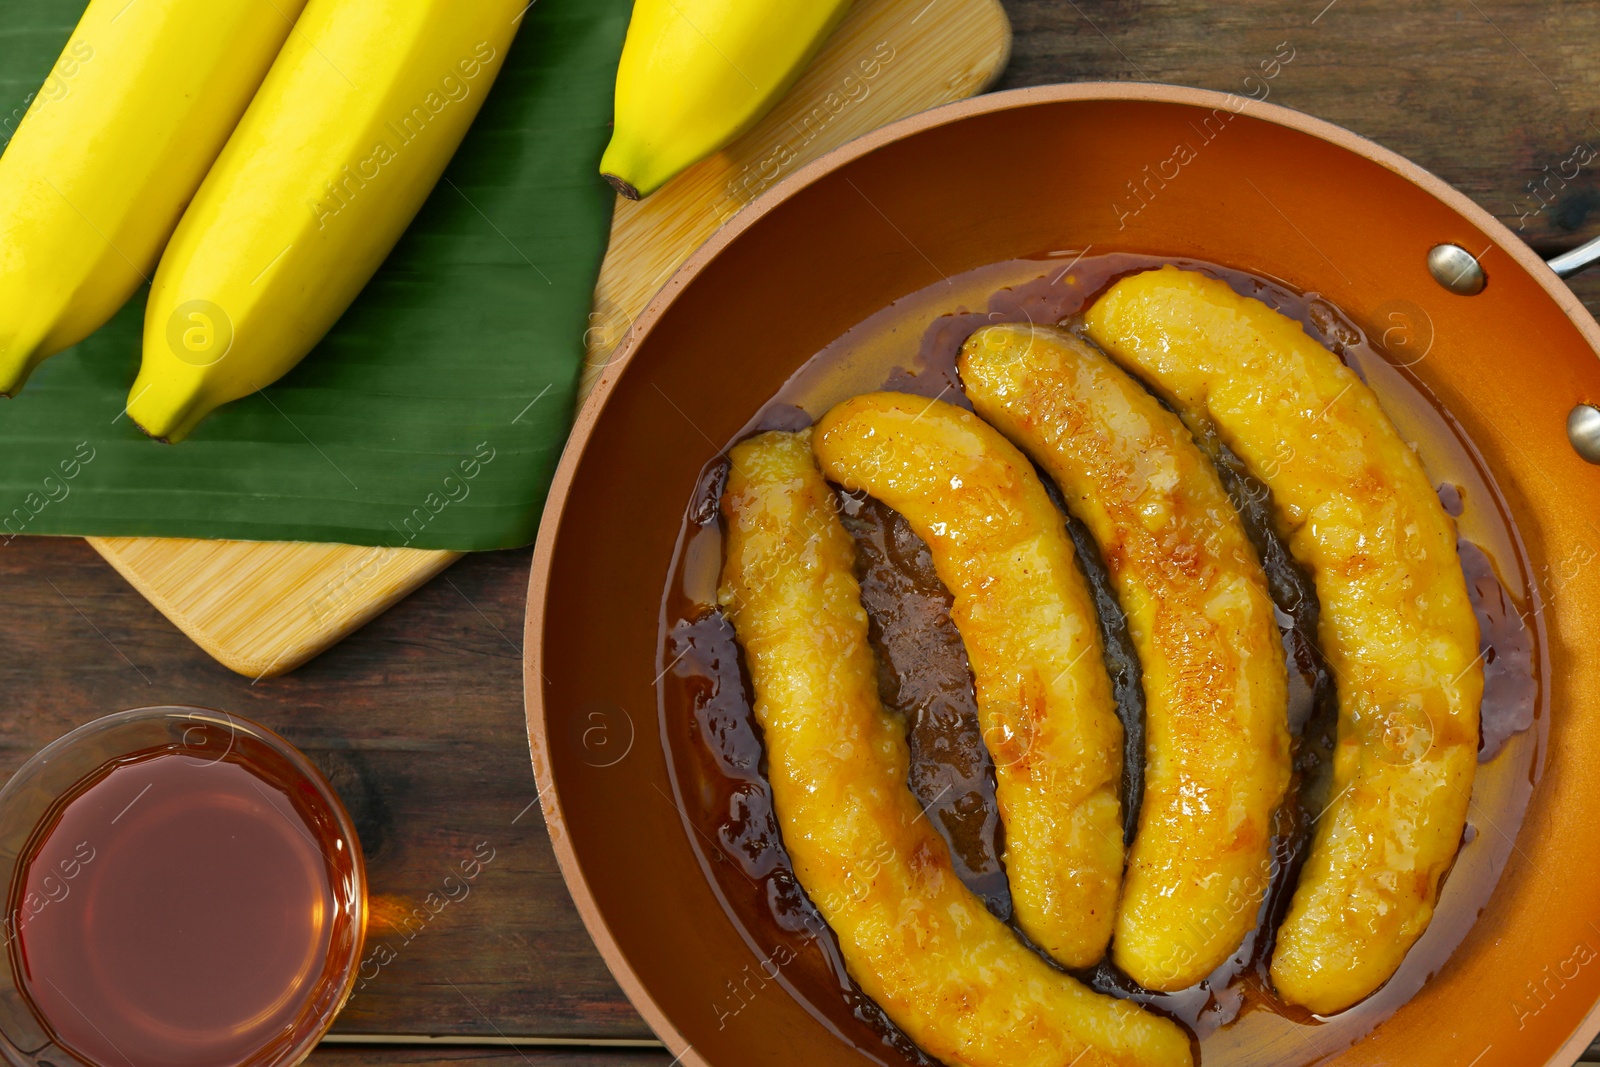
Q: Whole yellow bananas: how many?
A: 3